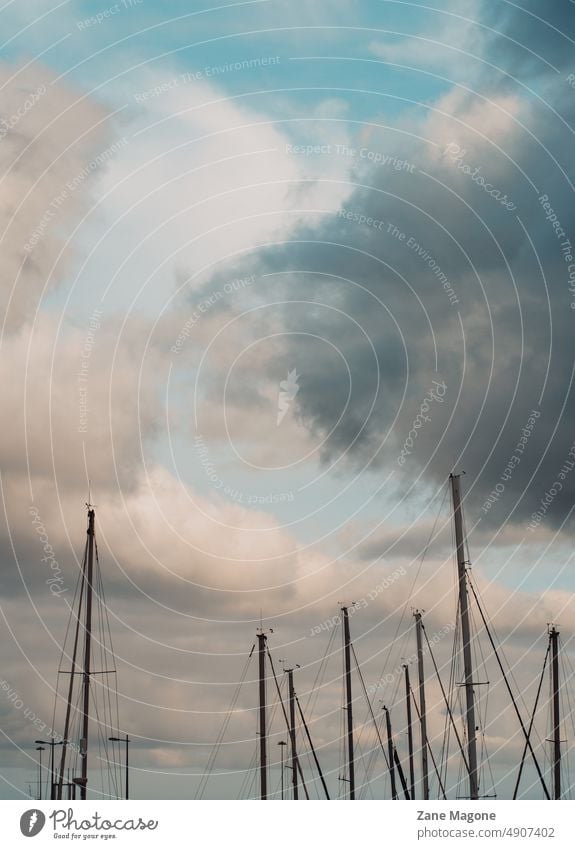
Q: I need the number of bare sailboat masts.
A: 9